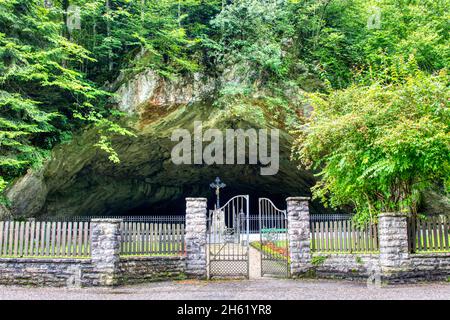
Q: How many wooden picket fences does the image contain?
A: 4